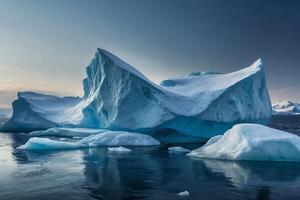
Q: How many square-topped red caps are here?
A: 0